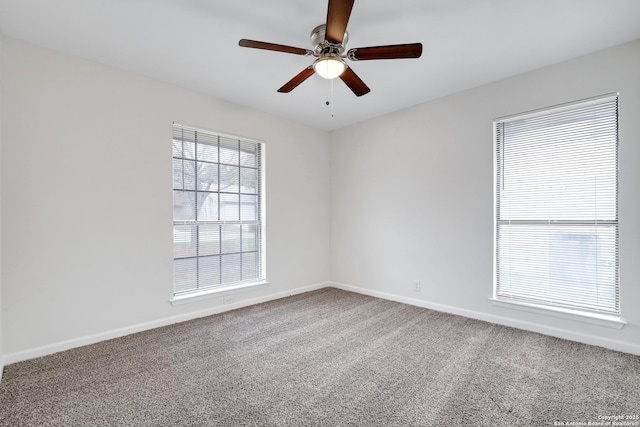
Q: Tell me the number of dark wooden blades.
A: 5